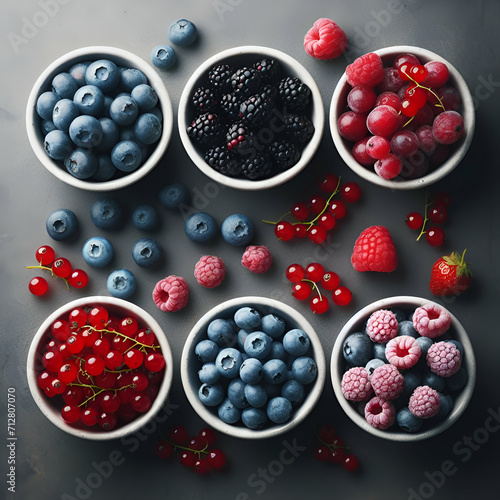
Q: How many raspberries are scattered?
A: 5